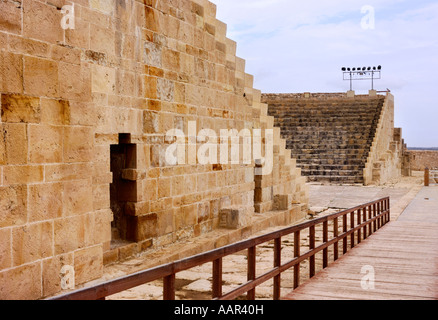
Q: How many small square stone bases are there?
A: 2